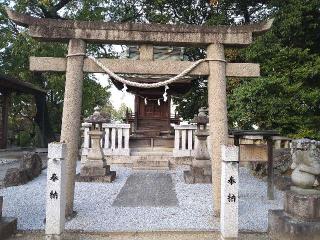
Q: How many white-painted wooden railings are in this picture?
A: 2